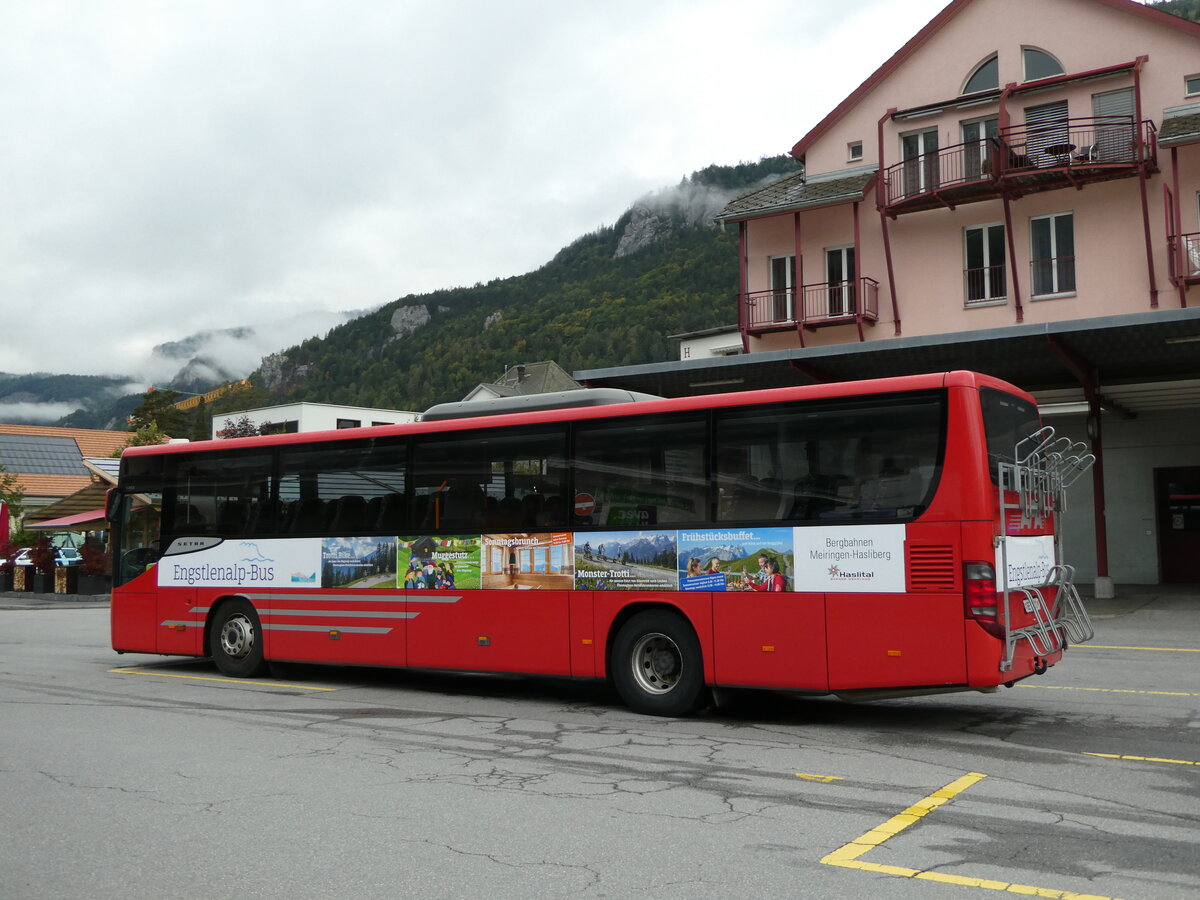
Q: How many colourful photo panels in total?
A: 5